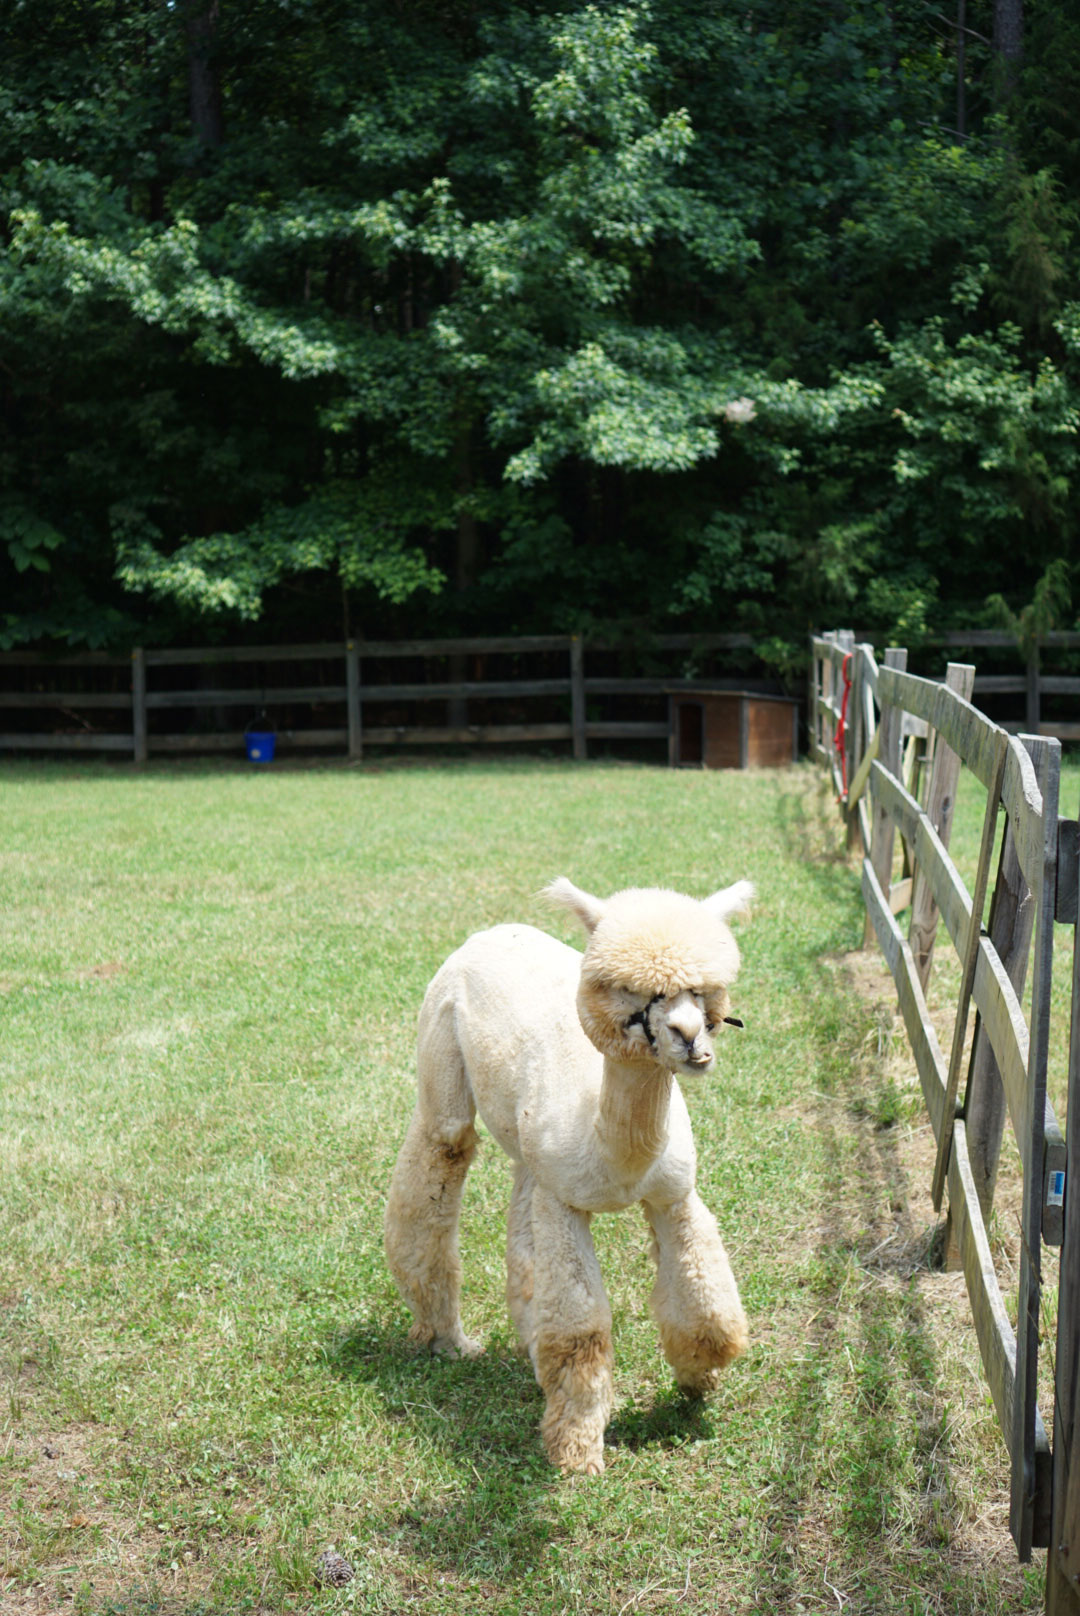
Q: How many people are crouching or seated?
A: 0